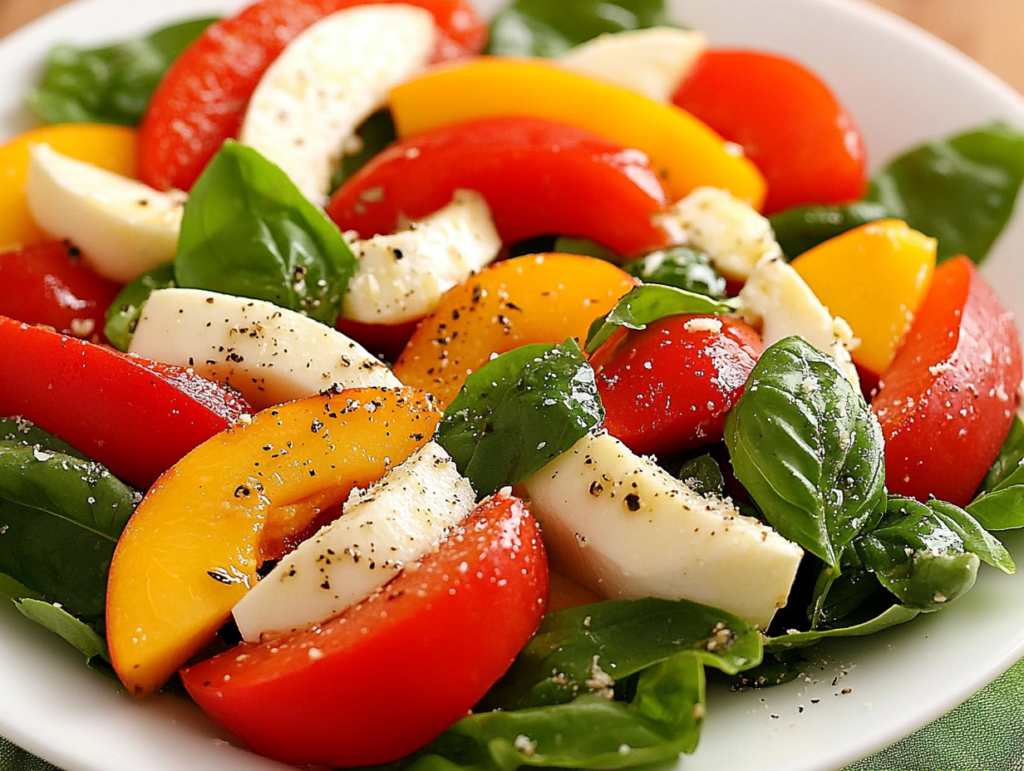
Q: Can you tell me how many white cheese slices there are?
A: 9